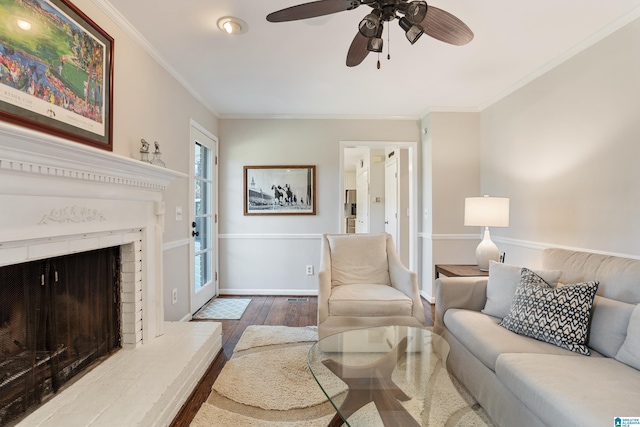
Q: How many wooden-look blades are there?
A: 3